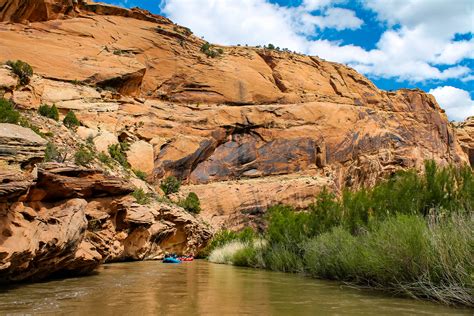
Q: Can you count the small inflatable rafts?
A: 2